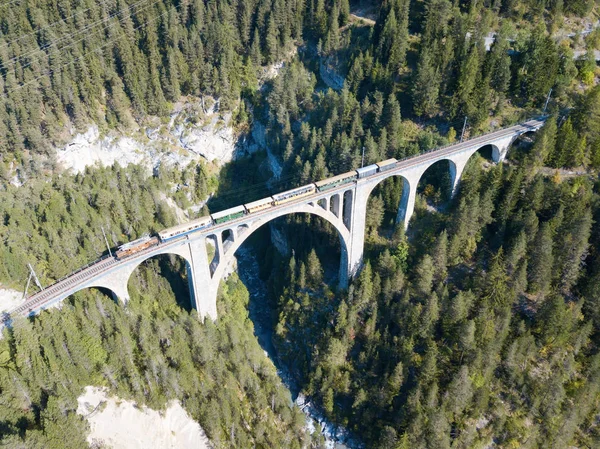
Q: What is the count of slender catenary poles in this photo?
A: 5